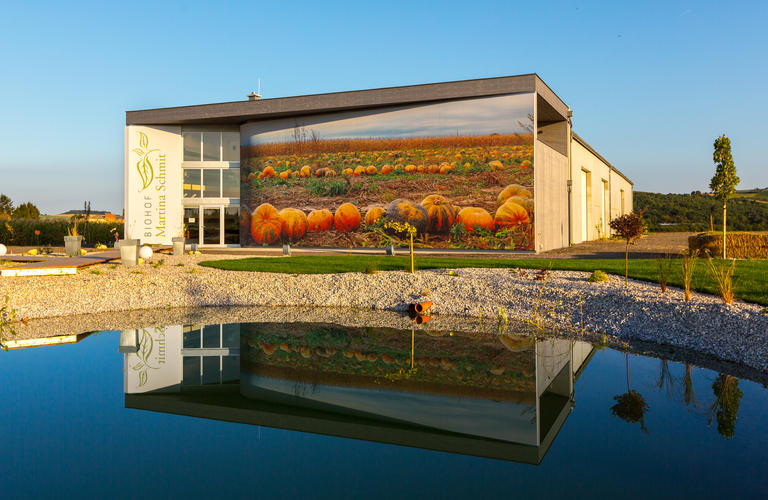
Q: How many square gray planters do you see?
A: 3